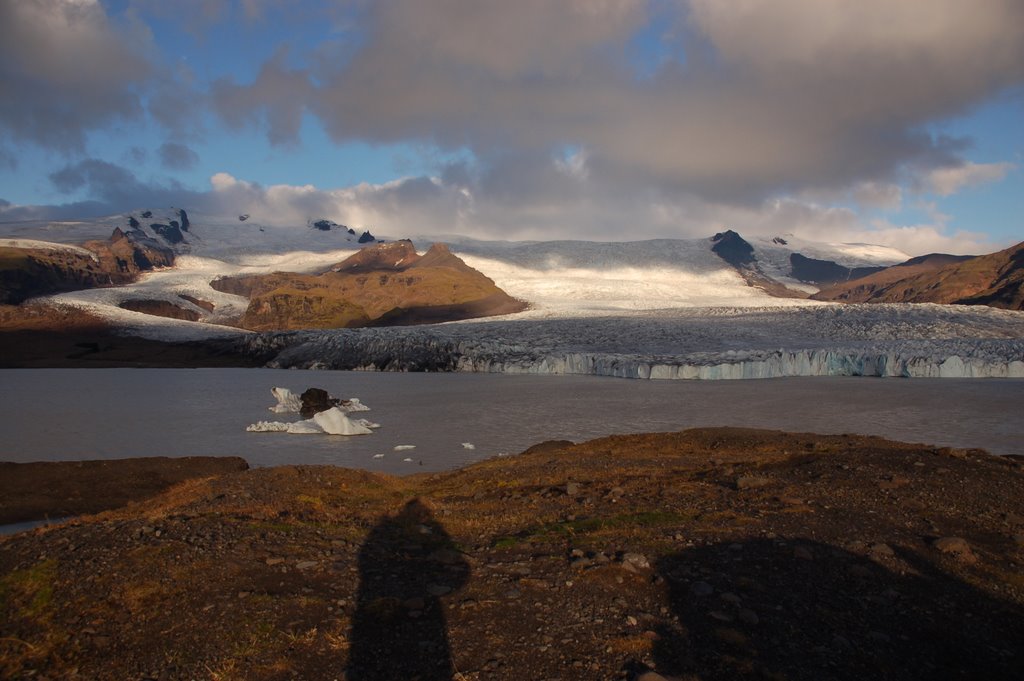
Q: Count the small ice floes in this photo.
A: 4